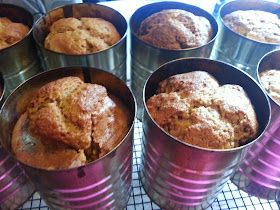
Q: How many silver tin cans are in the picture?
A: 8